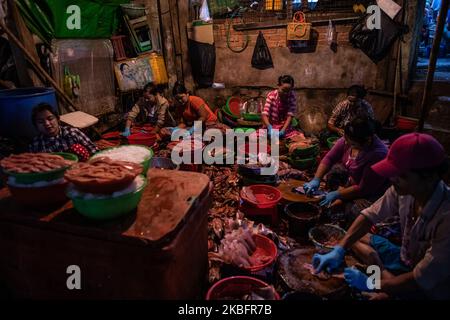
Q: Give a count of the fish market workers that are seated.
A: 7